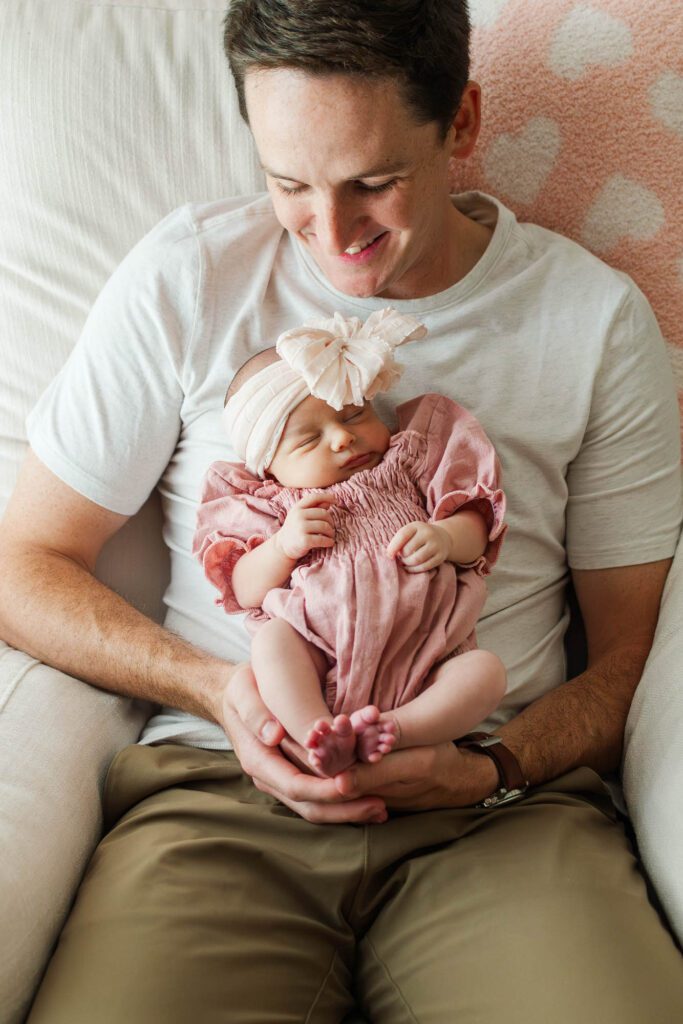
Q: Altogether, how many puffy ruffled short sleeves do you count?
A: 2